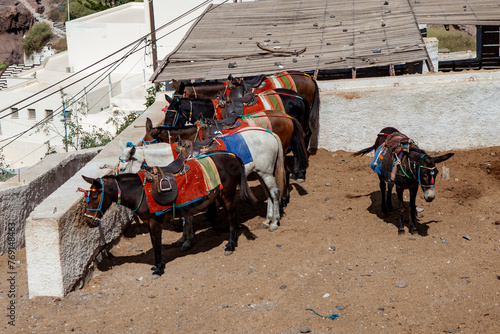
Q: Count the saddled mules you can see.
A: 6